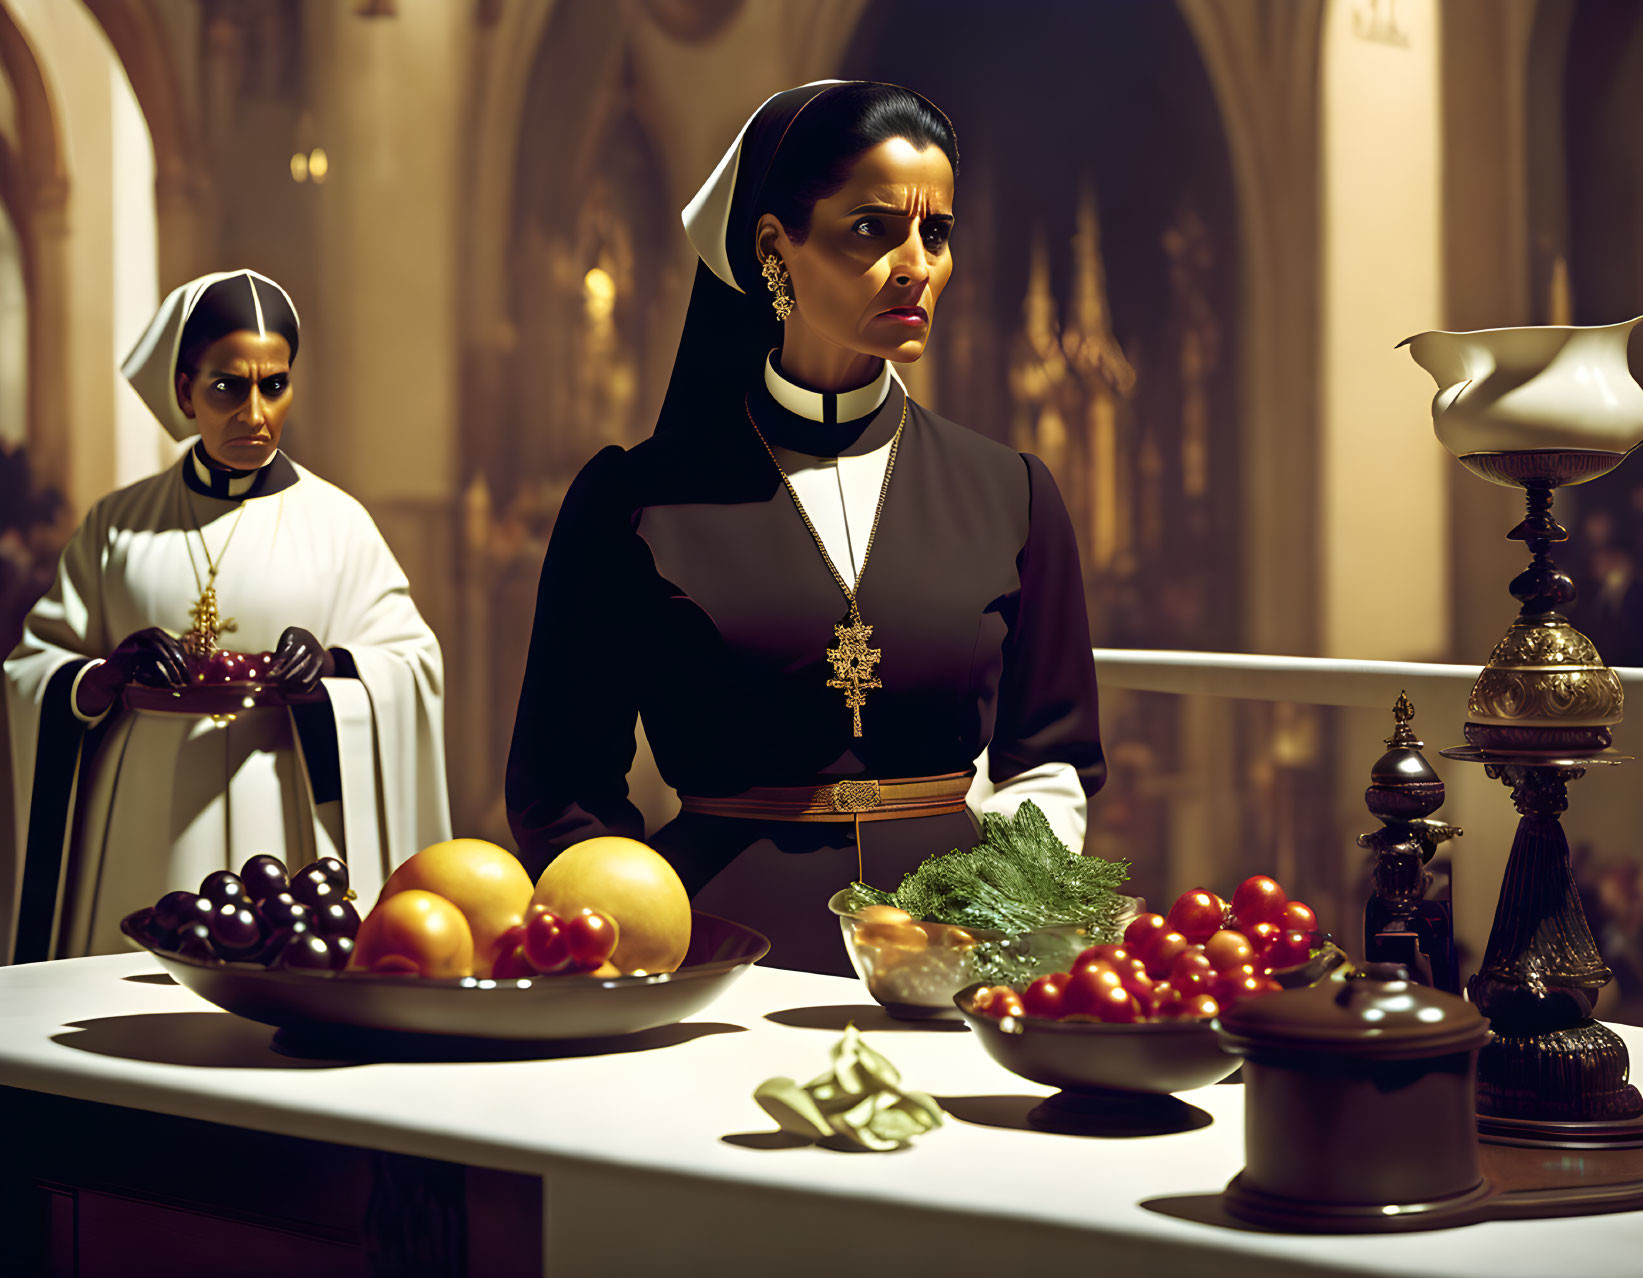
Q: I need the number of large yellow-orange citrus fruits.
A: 3